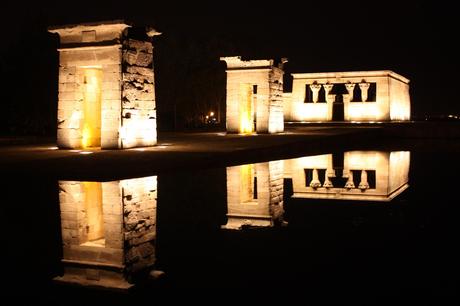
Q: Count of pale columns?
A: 4